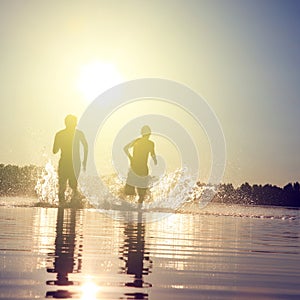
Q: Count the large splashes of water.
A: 2